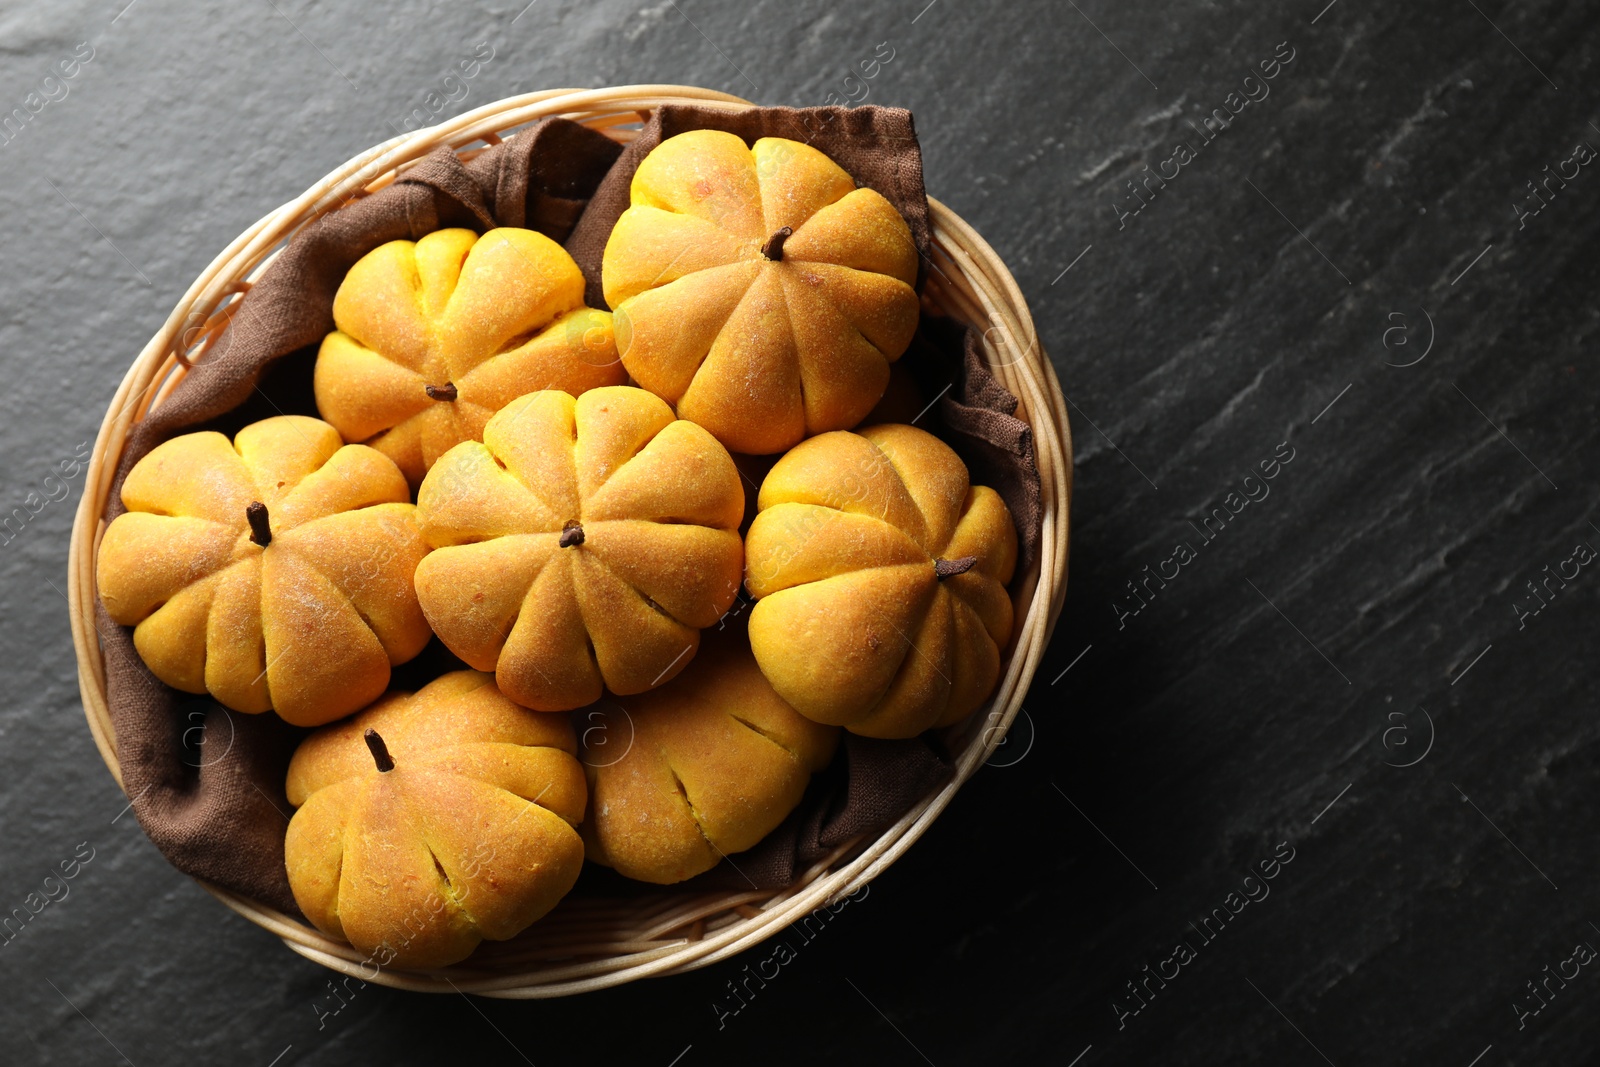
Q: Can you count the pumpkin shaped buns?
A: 7